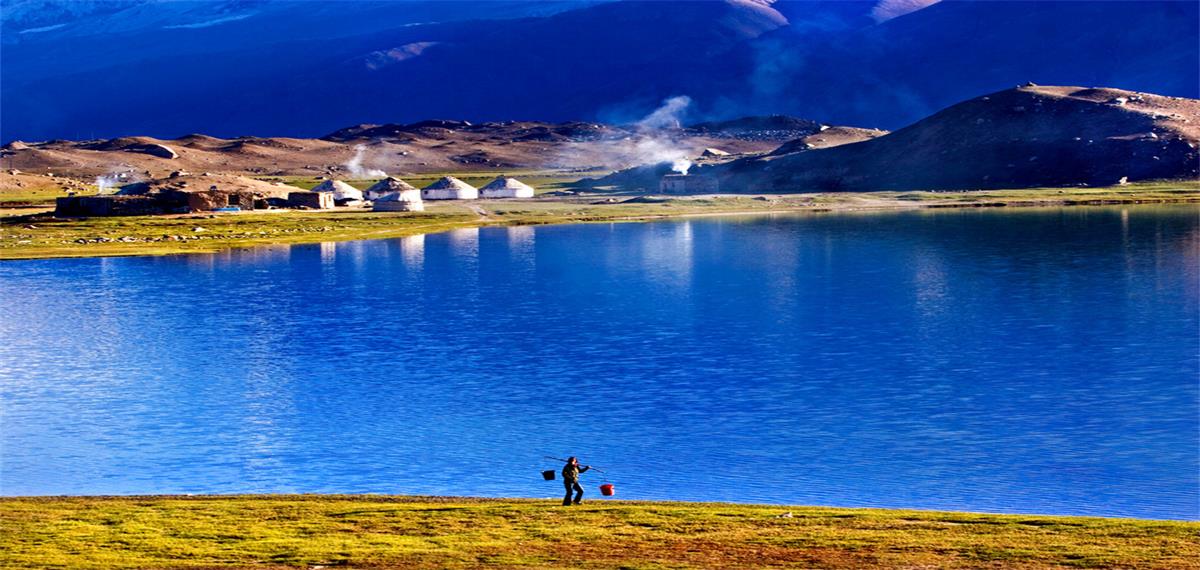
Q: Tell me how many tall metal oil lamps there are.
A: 0